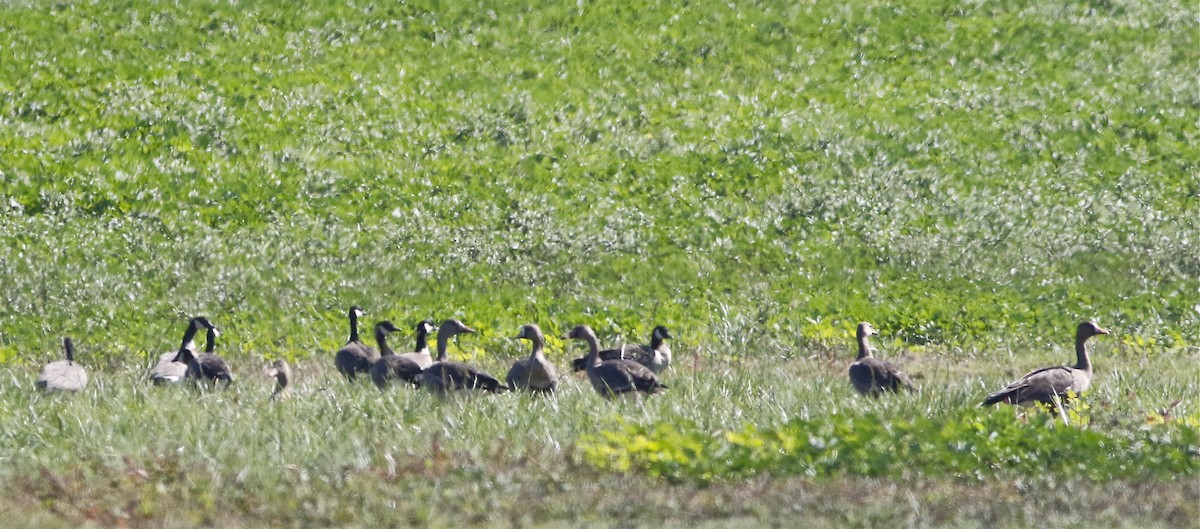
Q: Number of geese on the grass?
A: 14